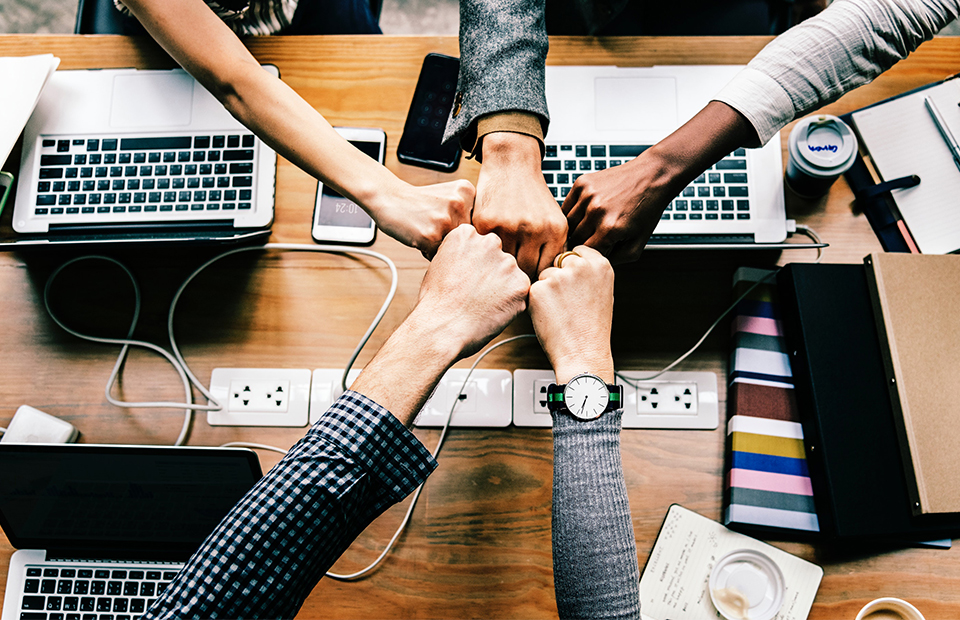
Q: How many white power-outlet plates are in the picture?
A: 5